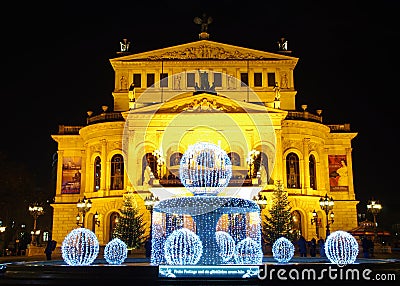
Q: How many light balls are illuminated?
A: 8